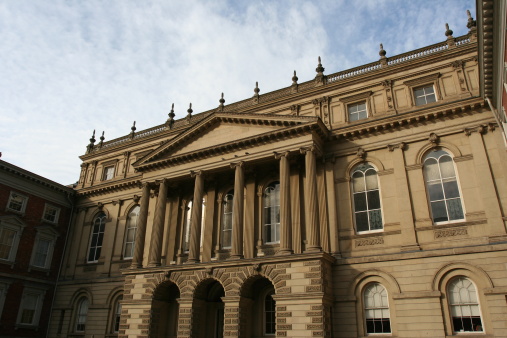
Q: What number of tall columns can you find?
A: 6